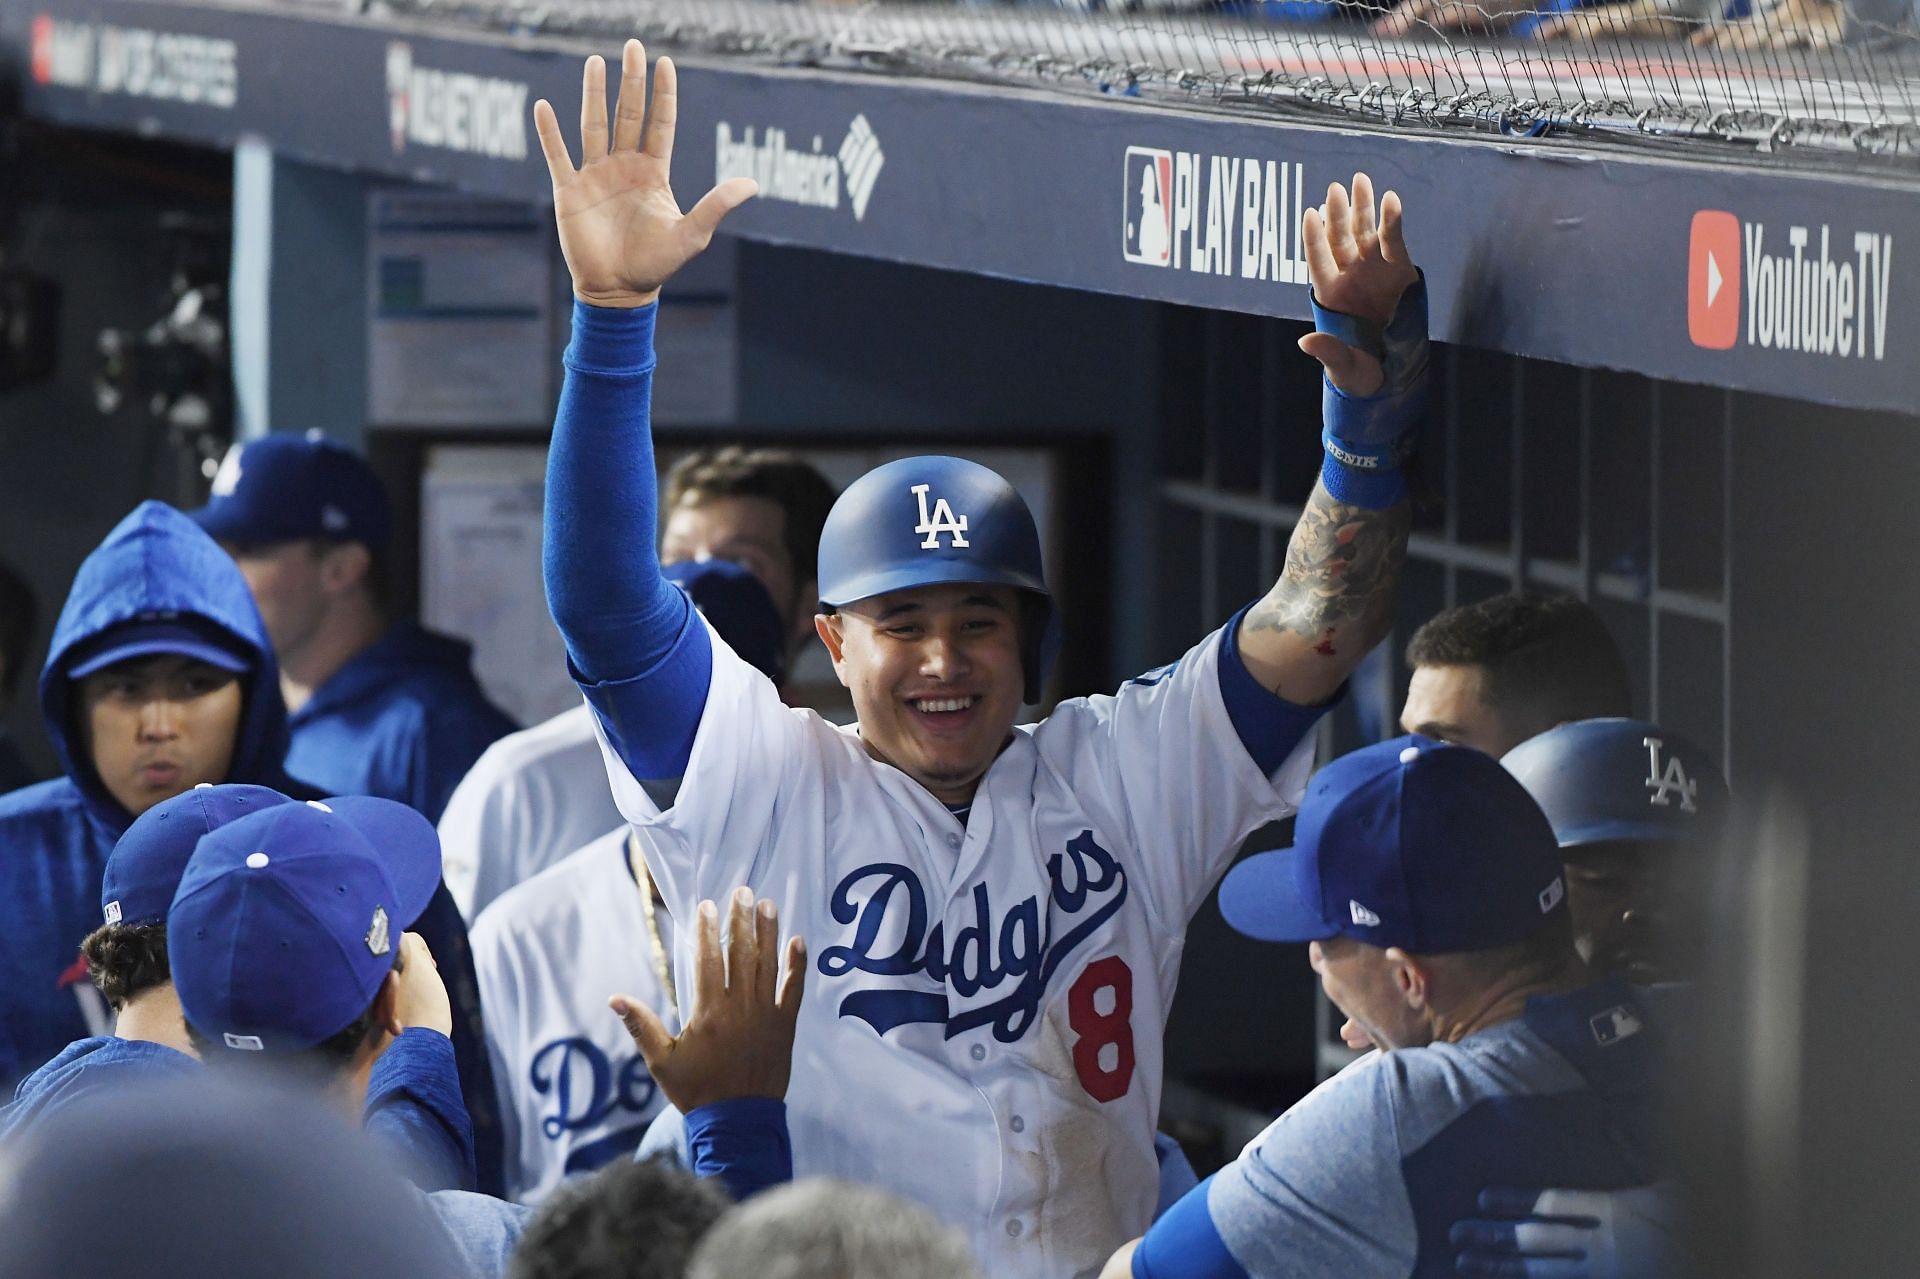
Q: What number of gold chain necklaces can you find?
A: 1